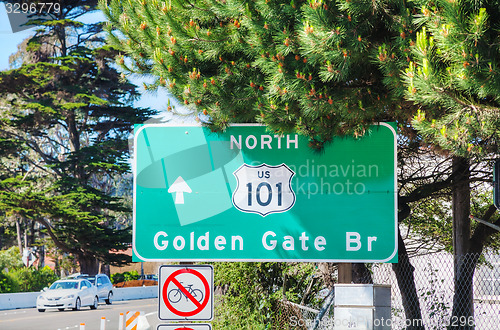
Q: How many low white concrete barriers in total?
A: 1